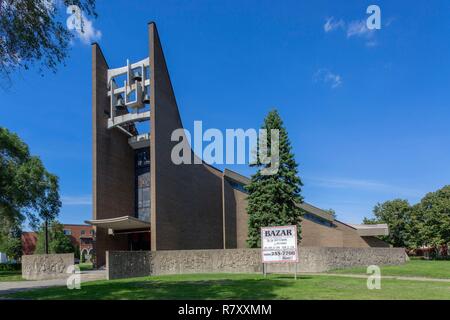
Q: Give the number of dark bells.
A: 3